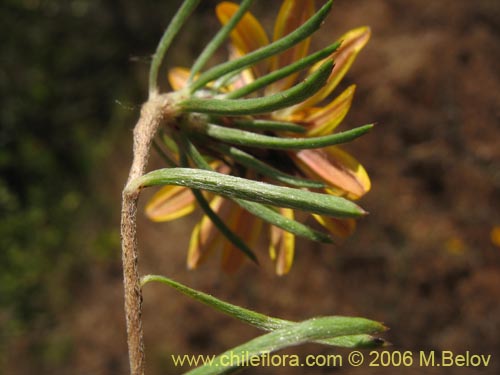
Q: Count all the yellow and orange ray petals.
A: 11